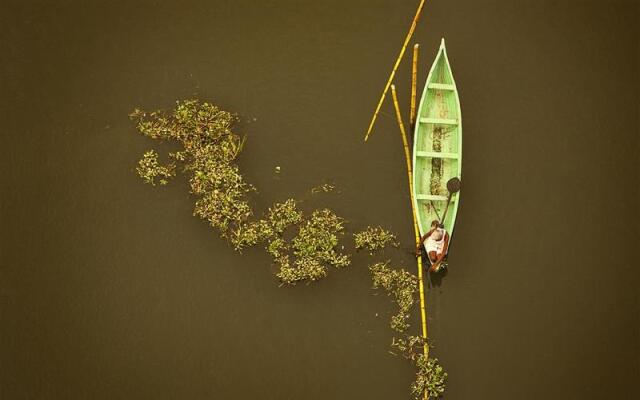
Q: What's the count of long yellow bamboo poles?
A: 3